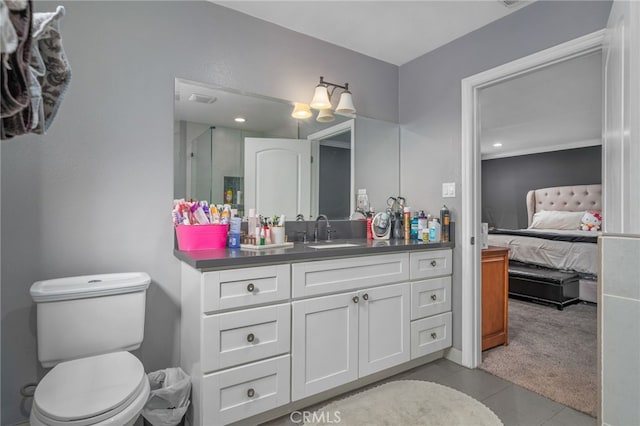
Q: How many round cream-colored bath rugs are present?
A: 1